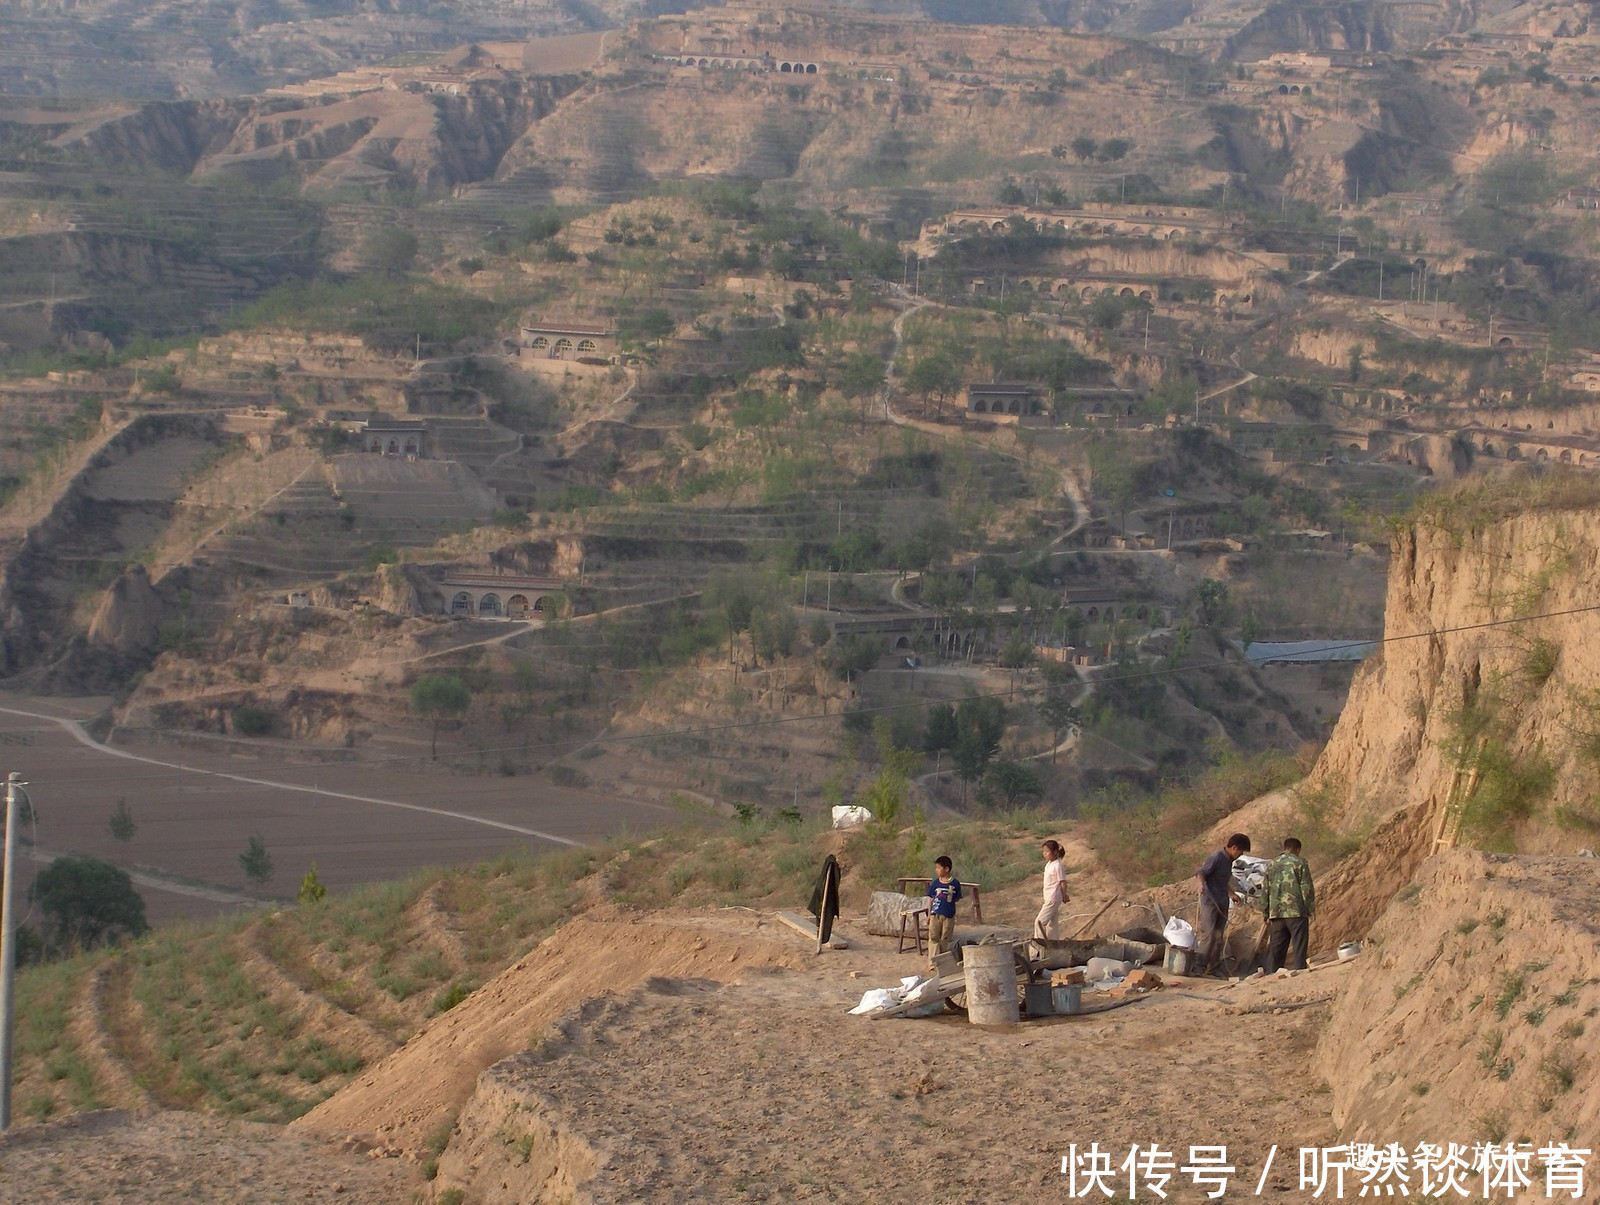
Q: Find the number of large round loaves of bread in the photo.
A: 0